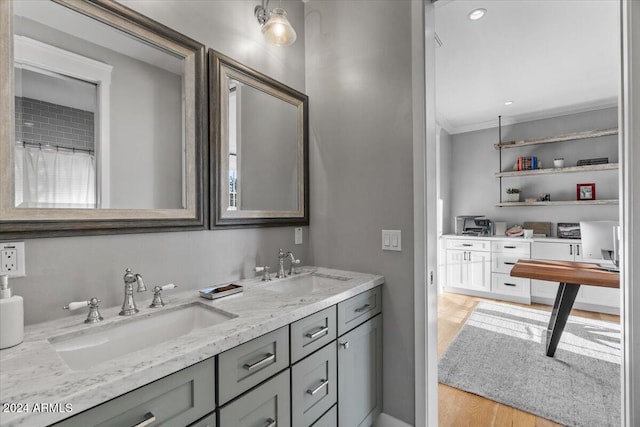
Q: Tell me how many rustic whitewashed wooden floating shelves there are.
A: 3